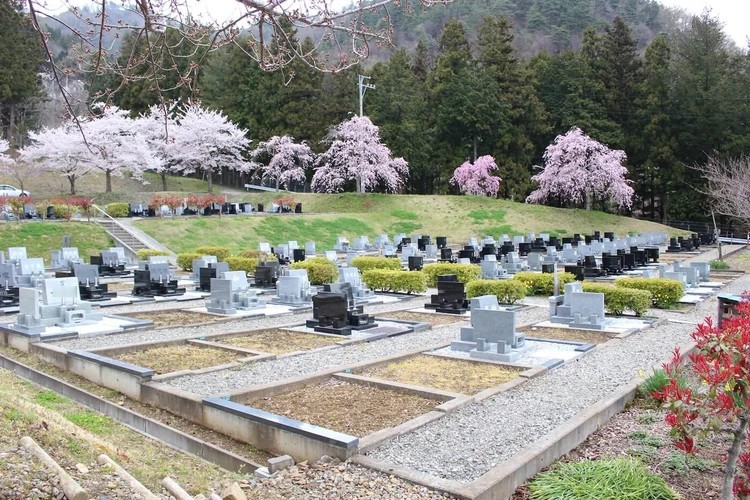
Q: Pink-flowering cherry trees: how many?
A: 4